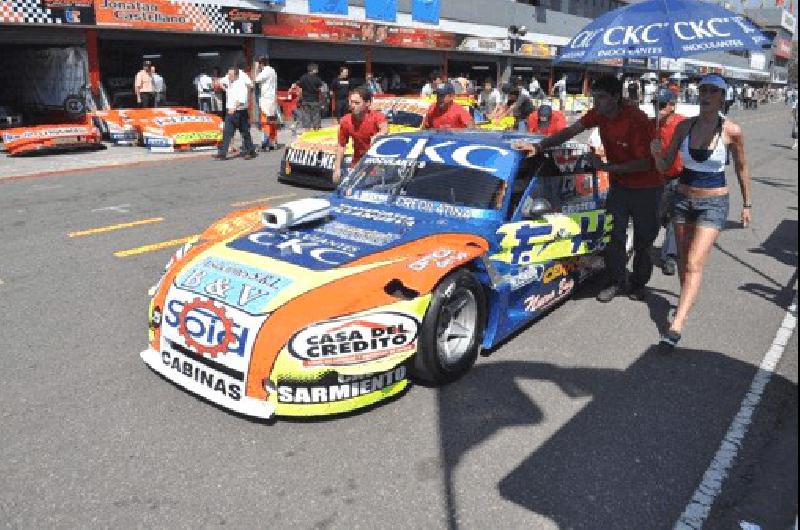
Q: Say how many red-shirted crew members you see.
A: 5